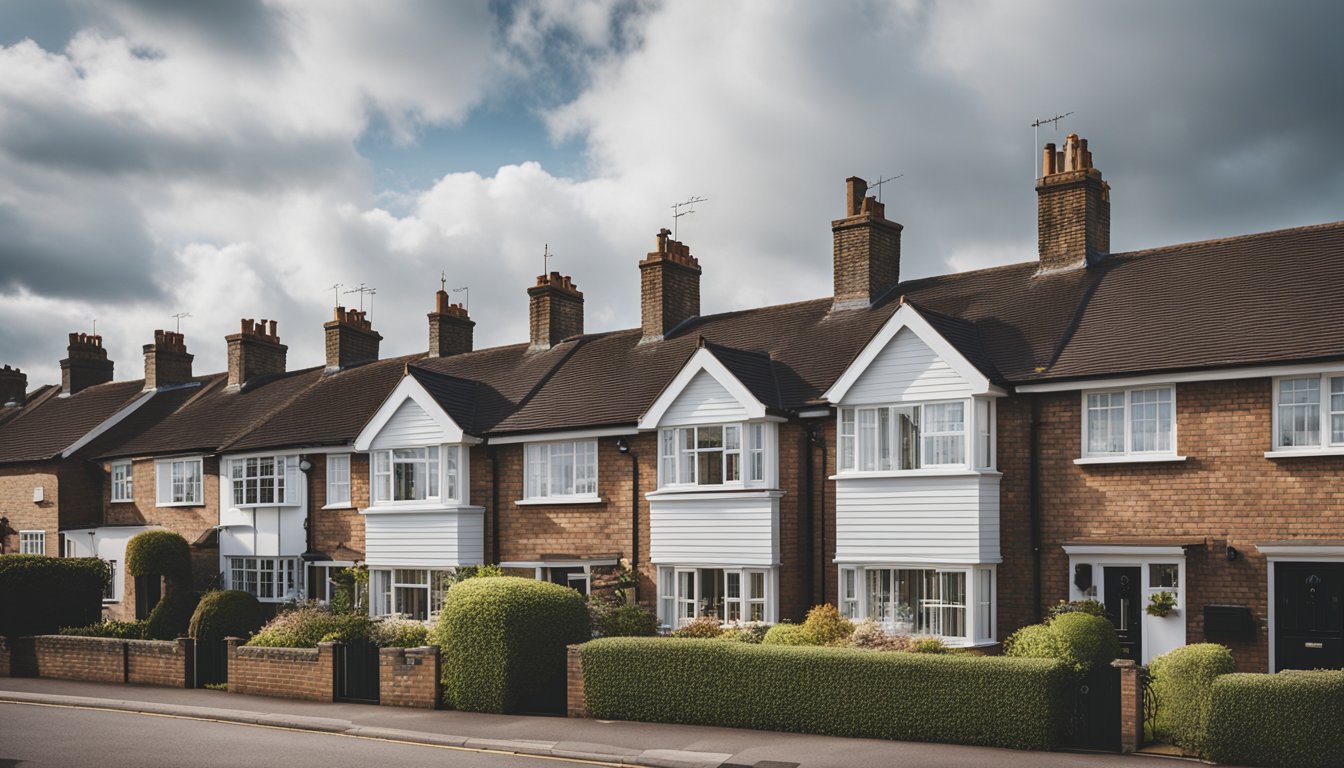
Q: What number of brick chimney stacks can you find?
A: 10